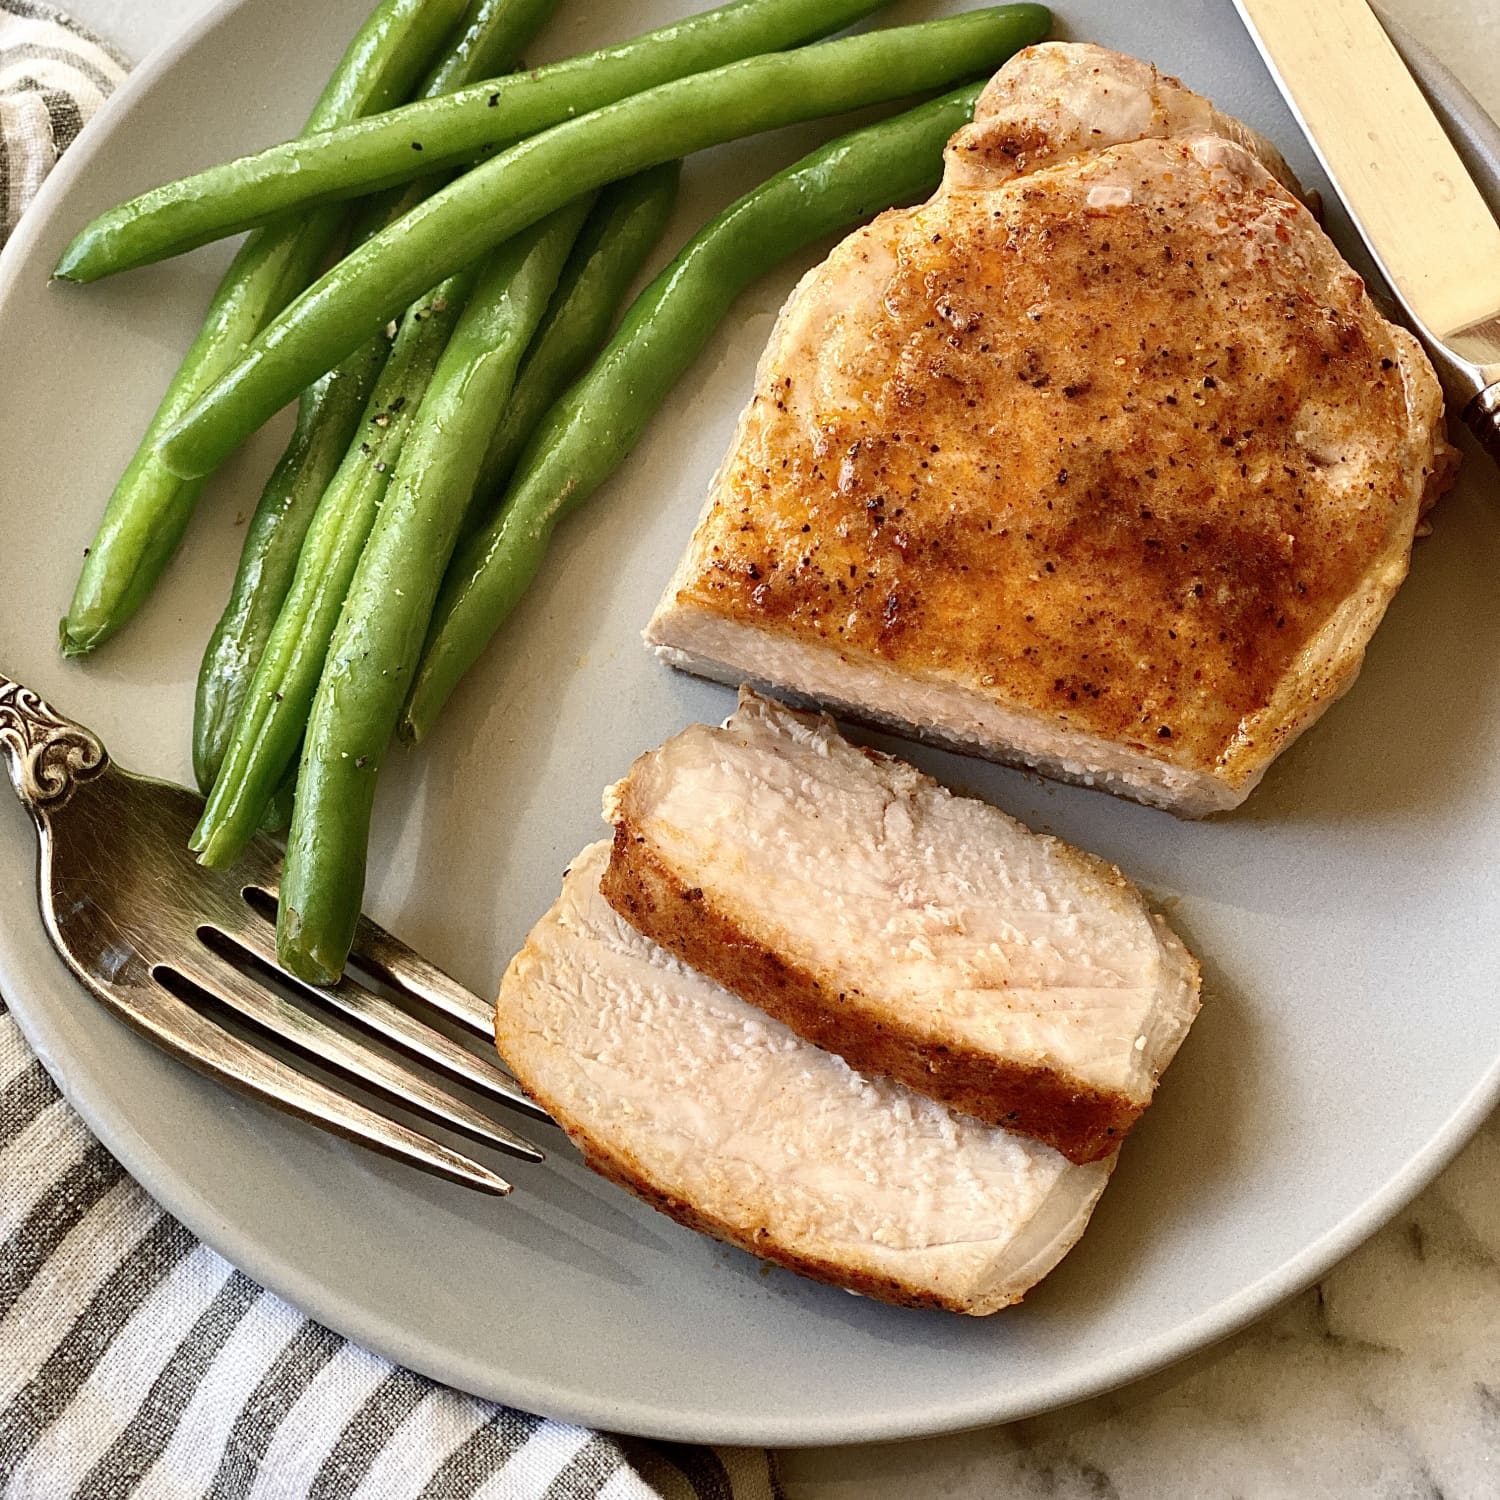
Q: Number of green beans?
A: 8